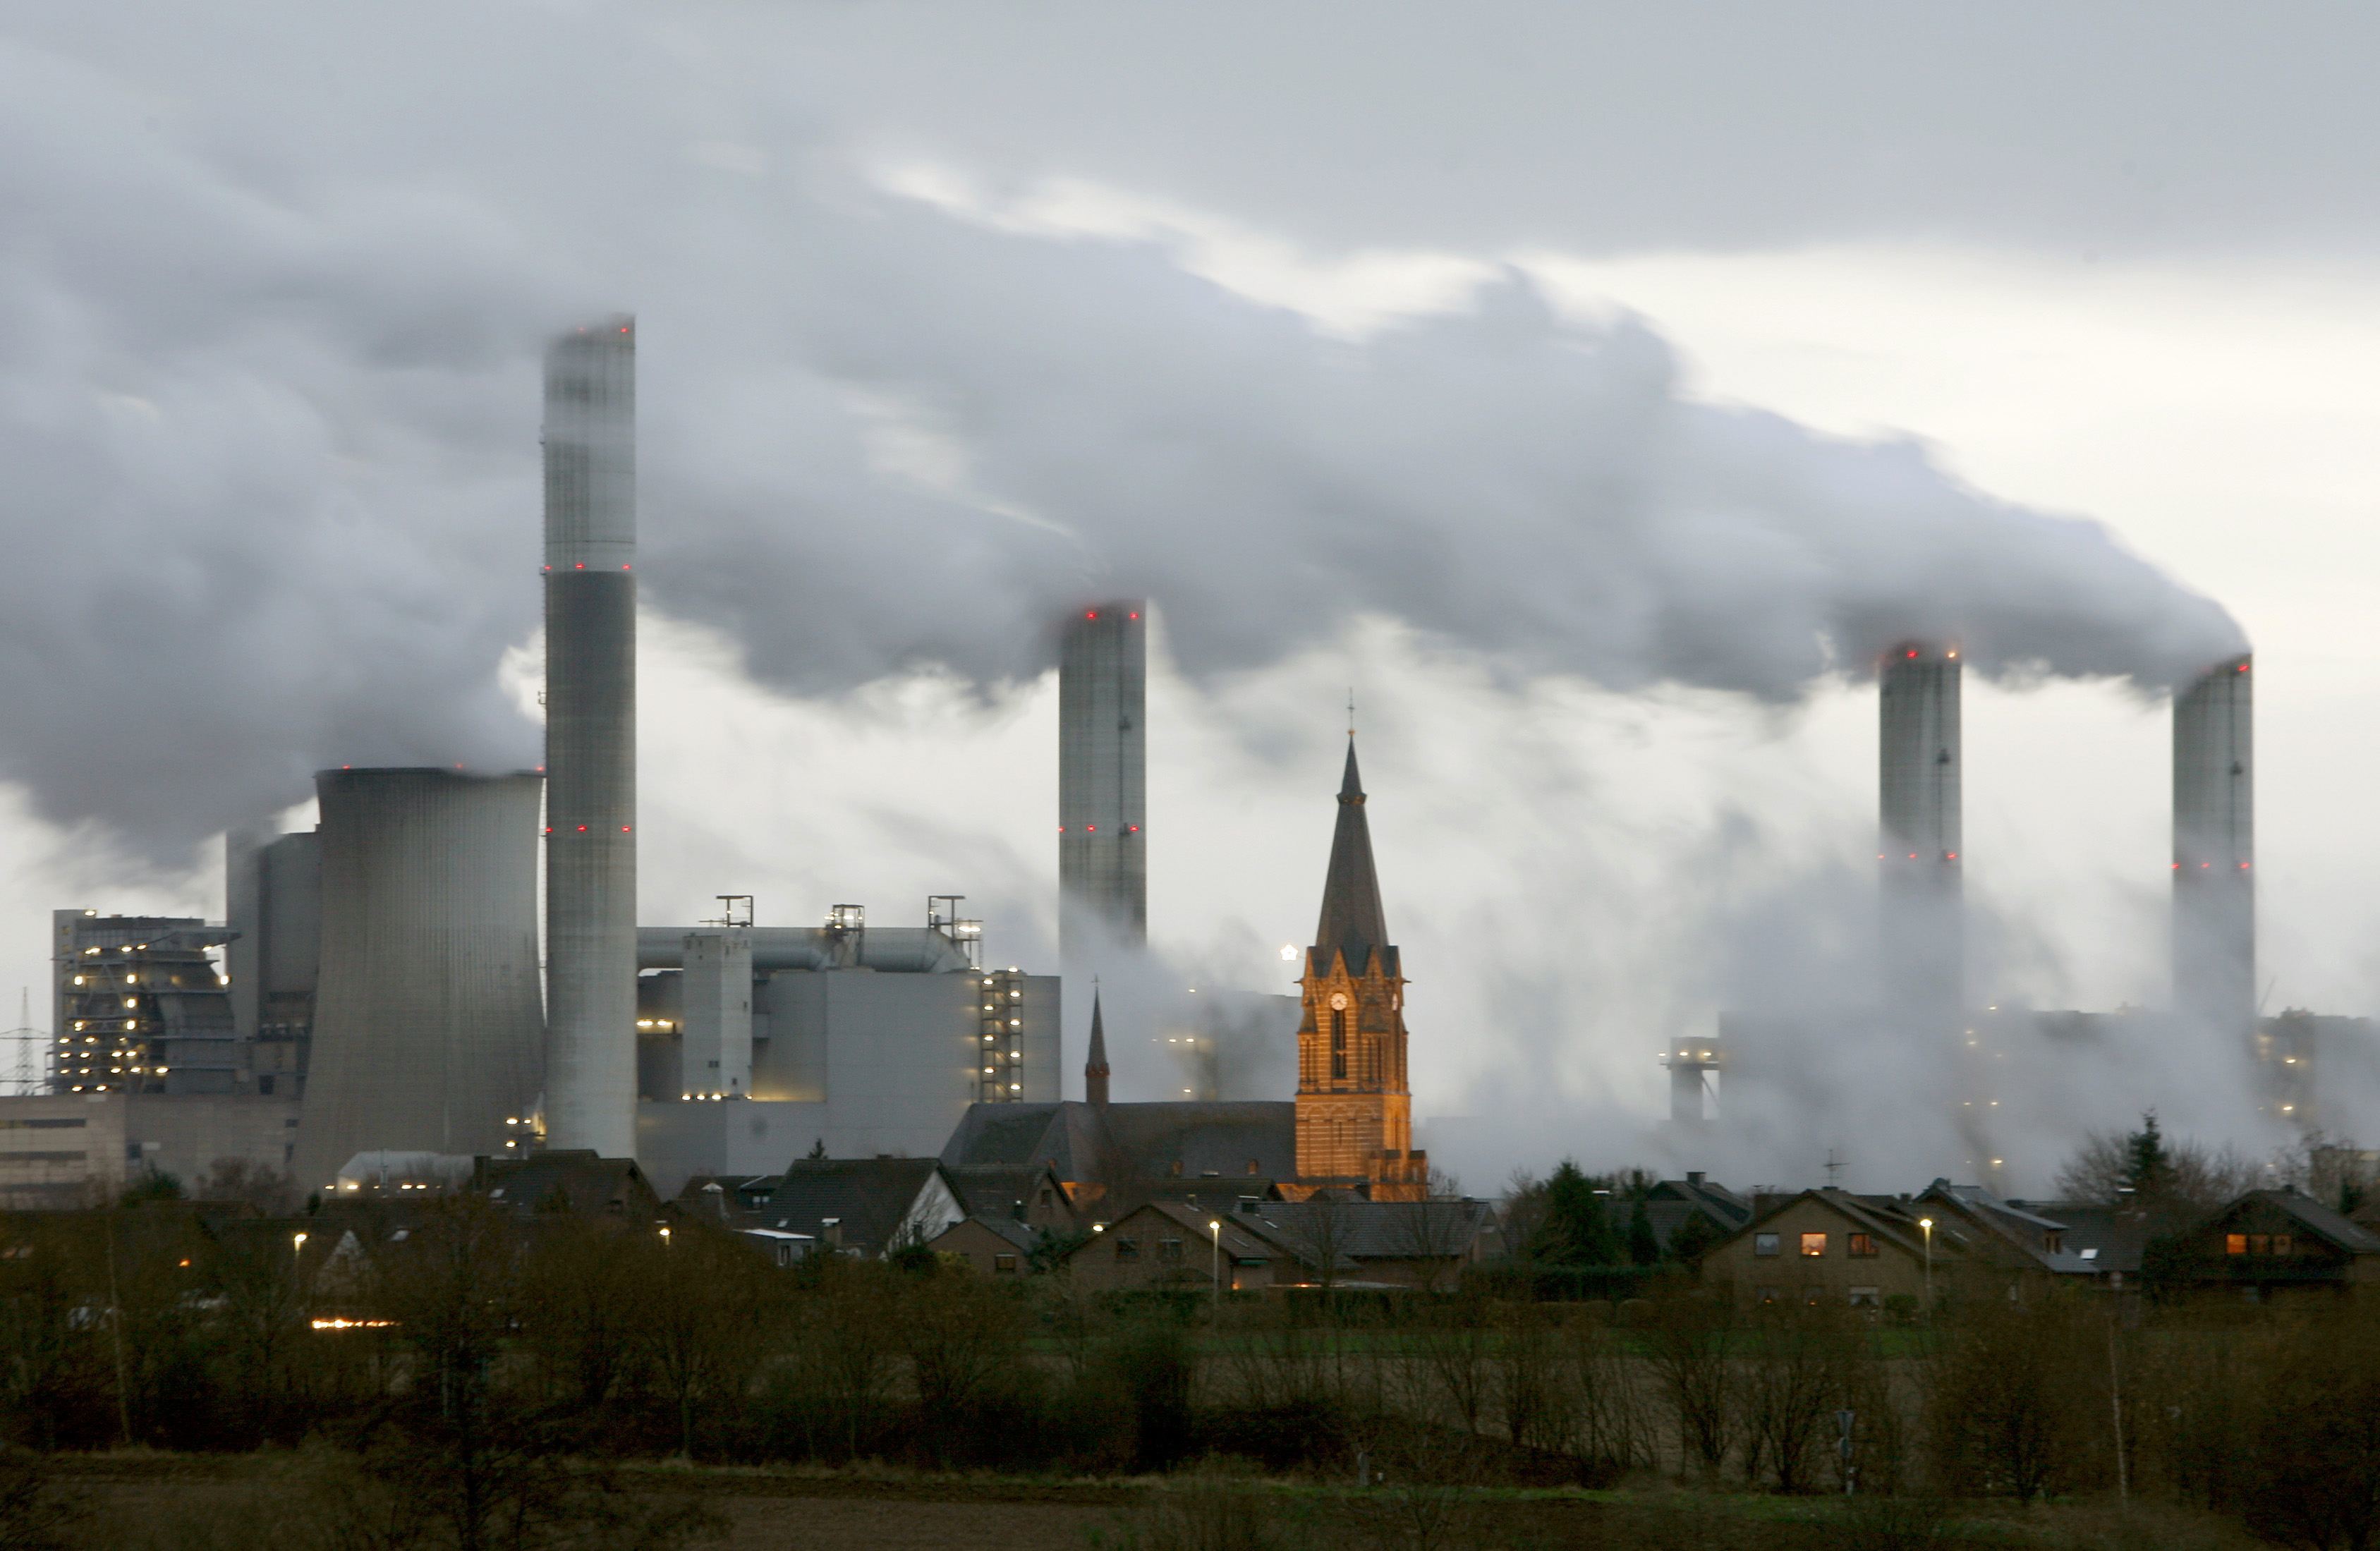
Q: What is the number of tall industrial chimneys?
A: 4